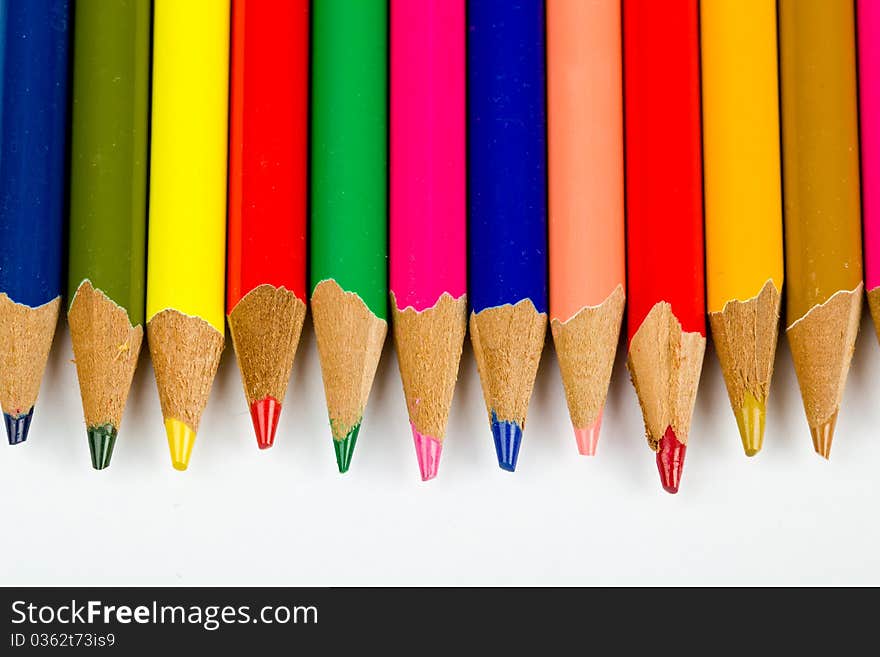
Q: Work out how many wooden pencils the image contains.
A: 12